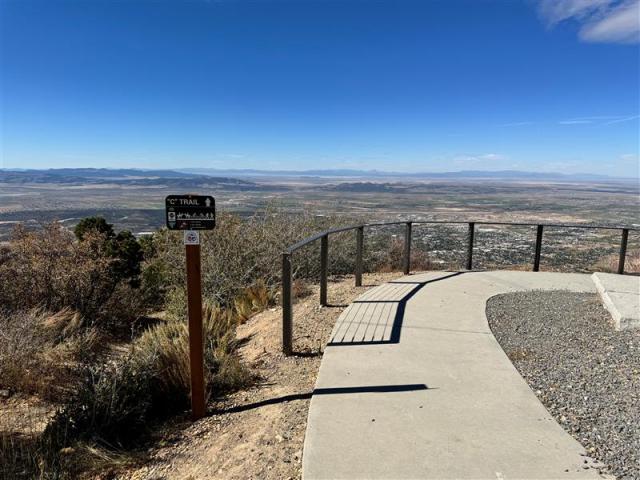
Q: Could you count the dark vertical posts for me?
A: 7